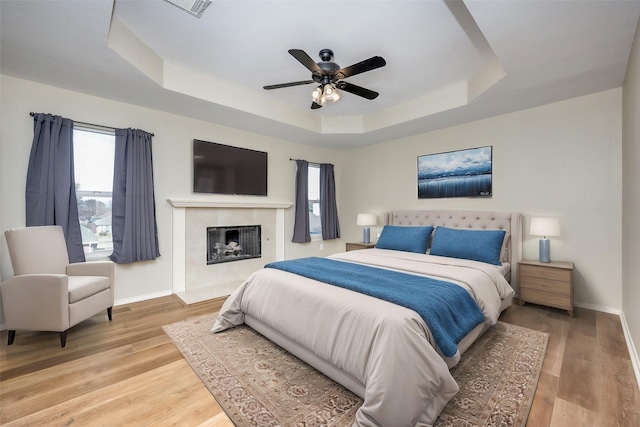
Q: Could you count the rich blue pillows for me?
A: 2